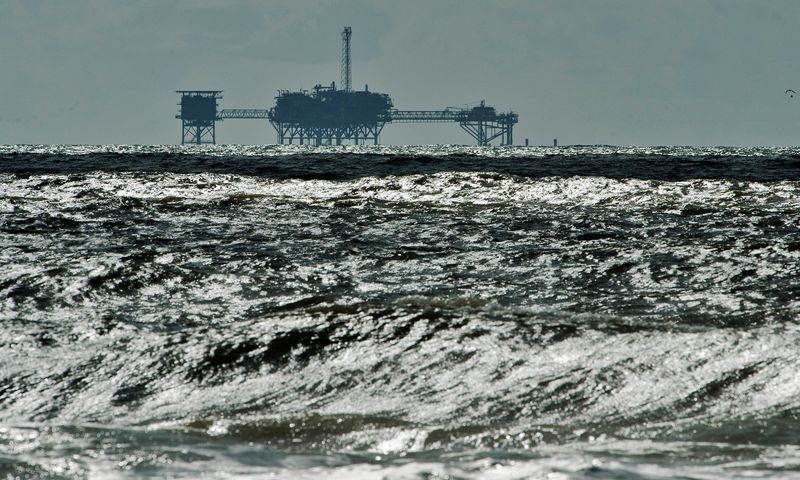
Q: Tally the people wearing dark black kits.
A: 0